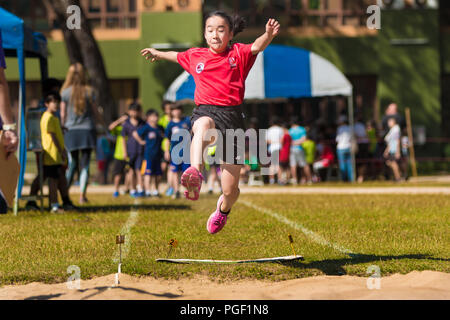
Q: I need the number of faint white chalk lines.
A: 2